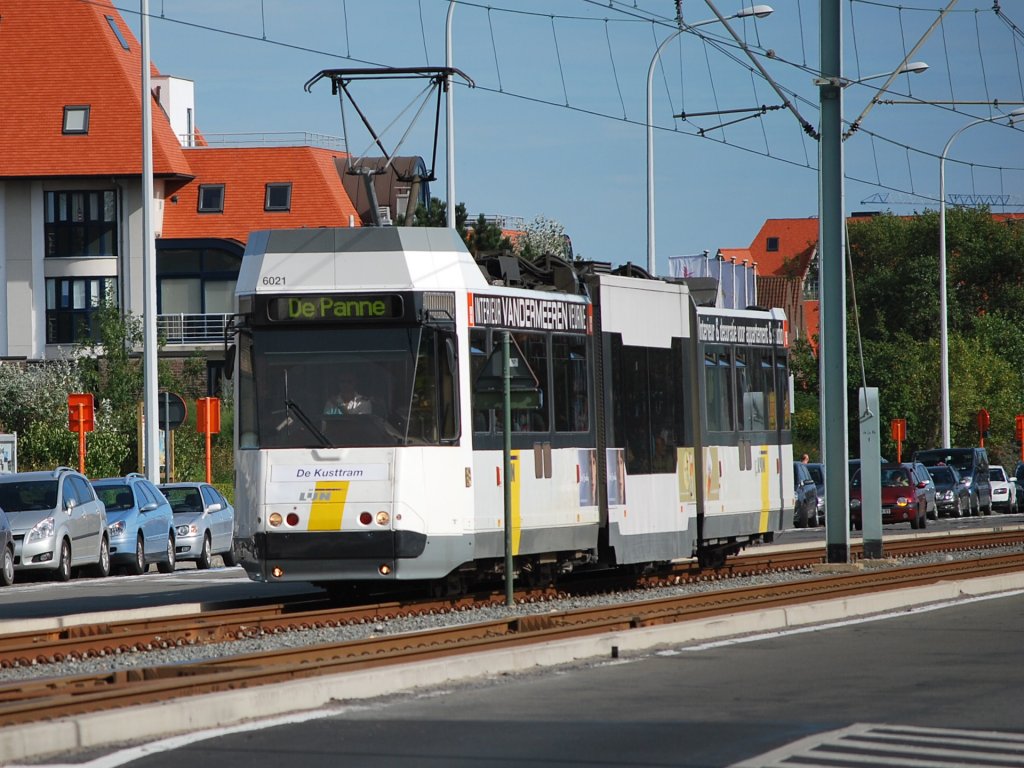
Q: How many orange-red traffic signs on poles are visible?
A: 5